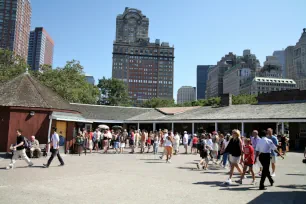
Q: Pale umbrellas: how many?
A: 1